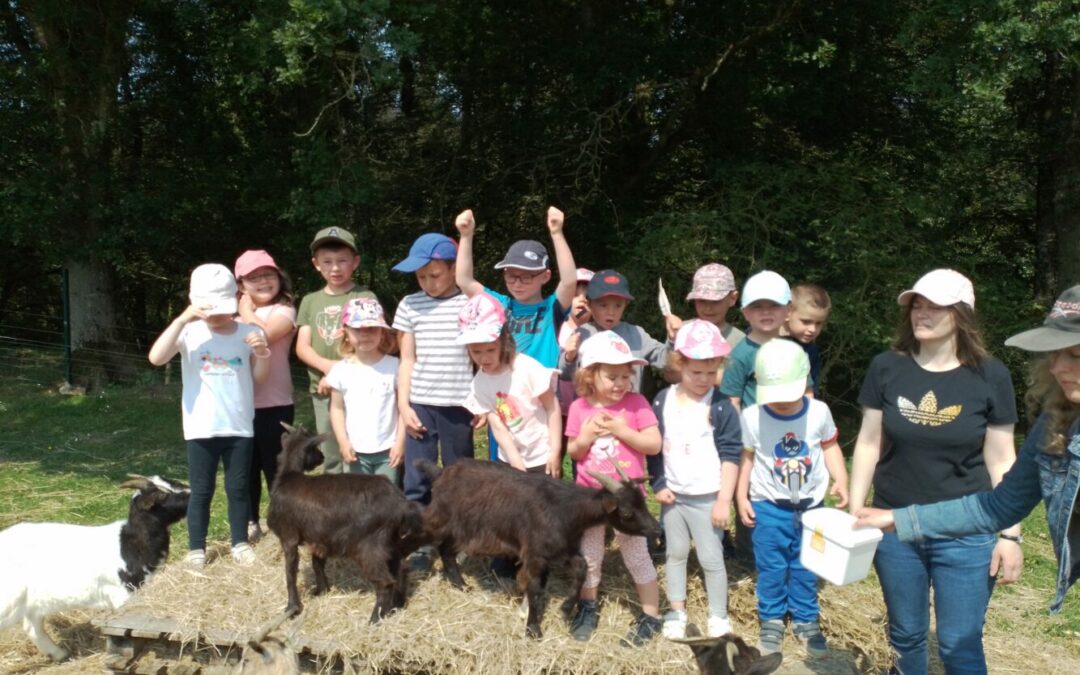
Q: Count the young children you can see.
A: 15